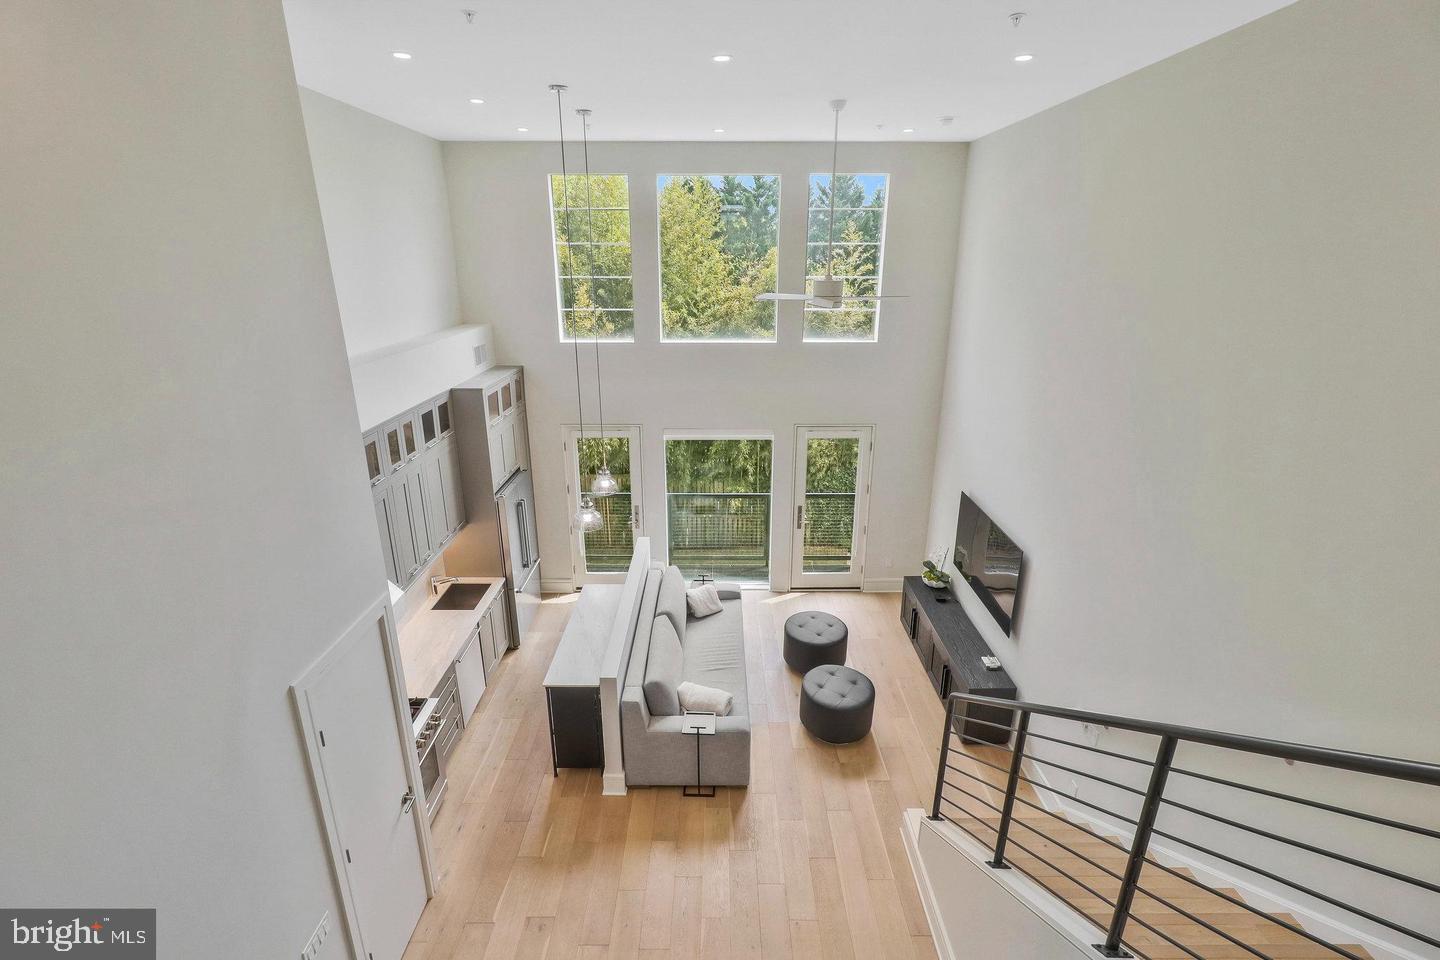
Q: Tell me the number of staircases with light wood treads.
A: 1